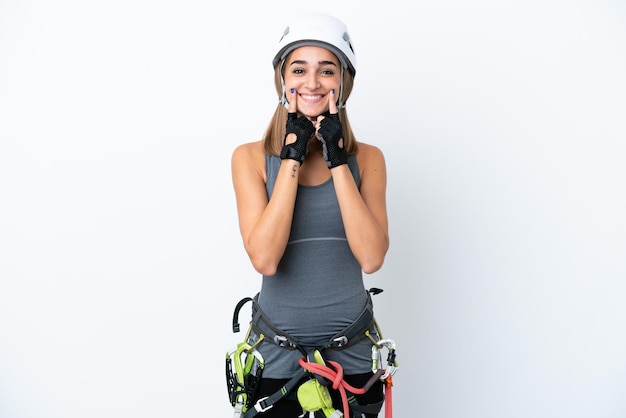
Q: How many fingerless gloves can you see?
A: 2